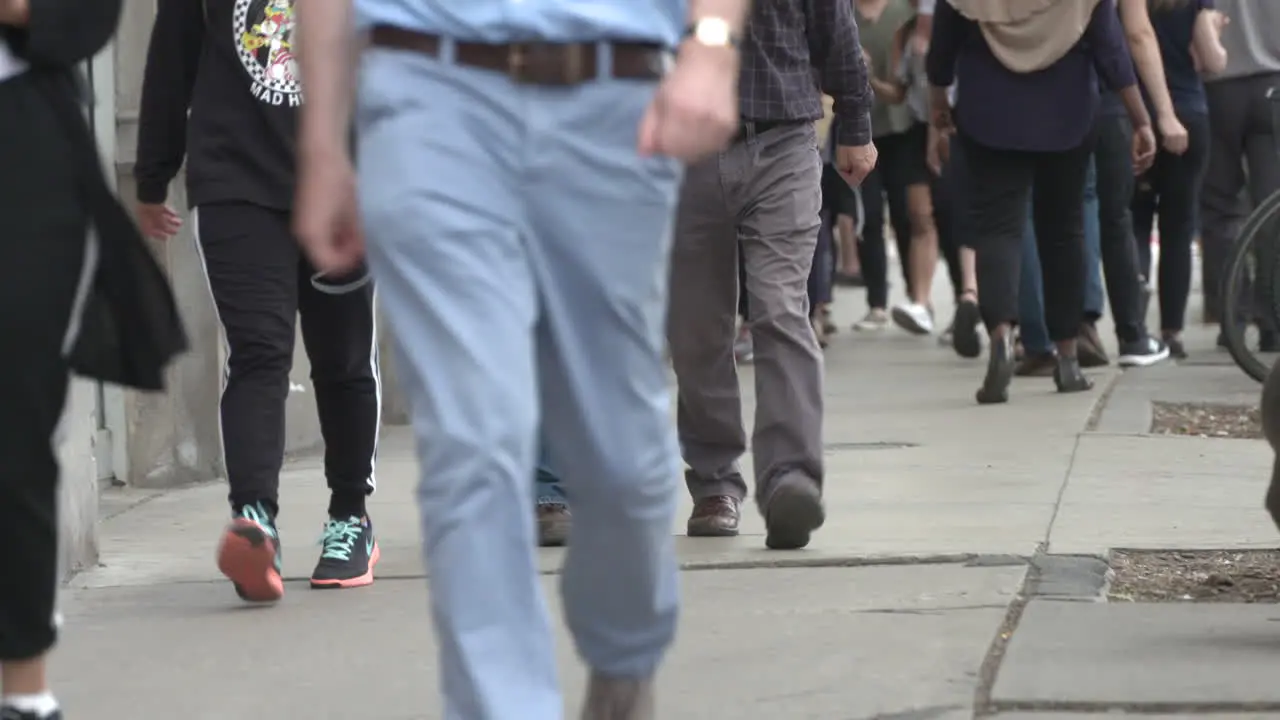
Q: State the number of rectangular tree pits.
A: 2